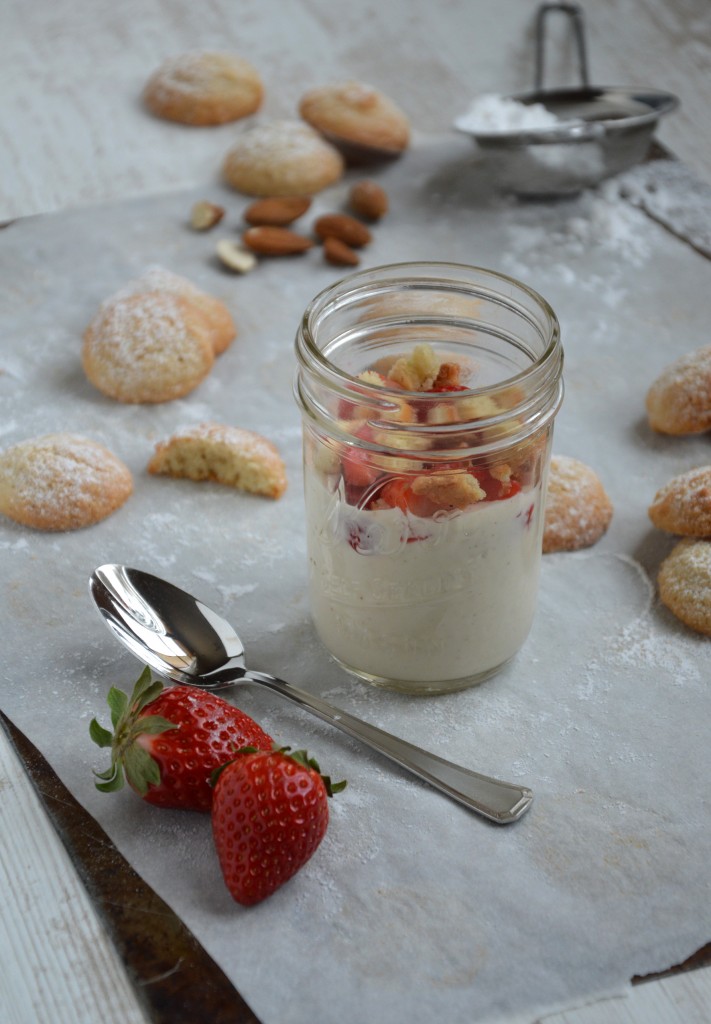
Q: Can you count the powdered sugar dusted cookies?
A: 11